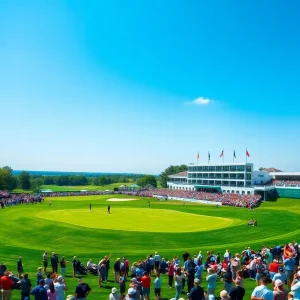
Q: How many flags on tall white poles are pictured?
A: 5